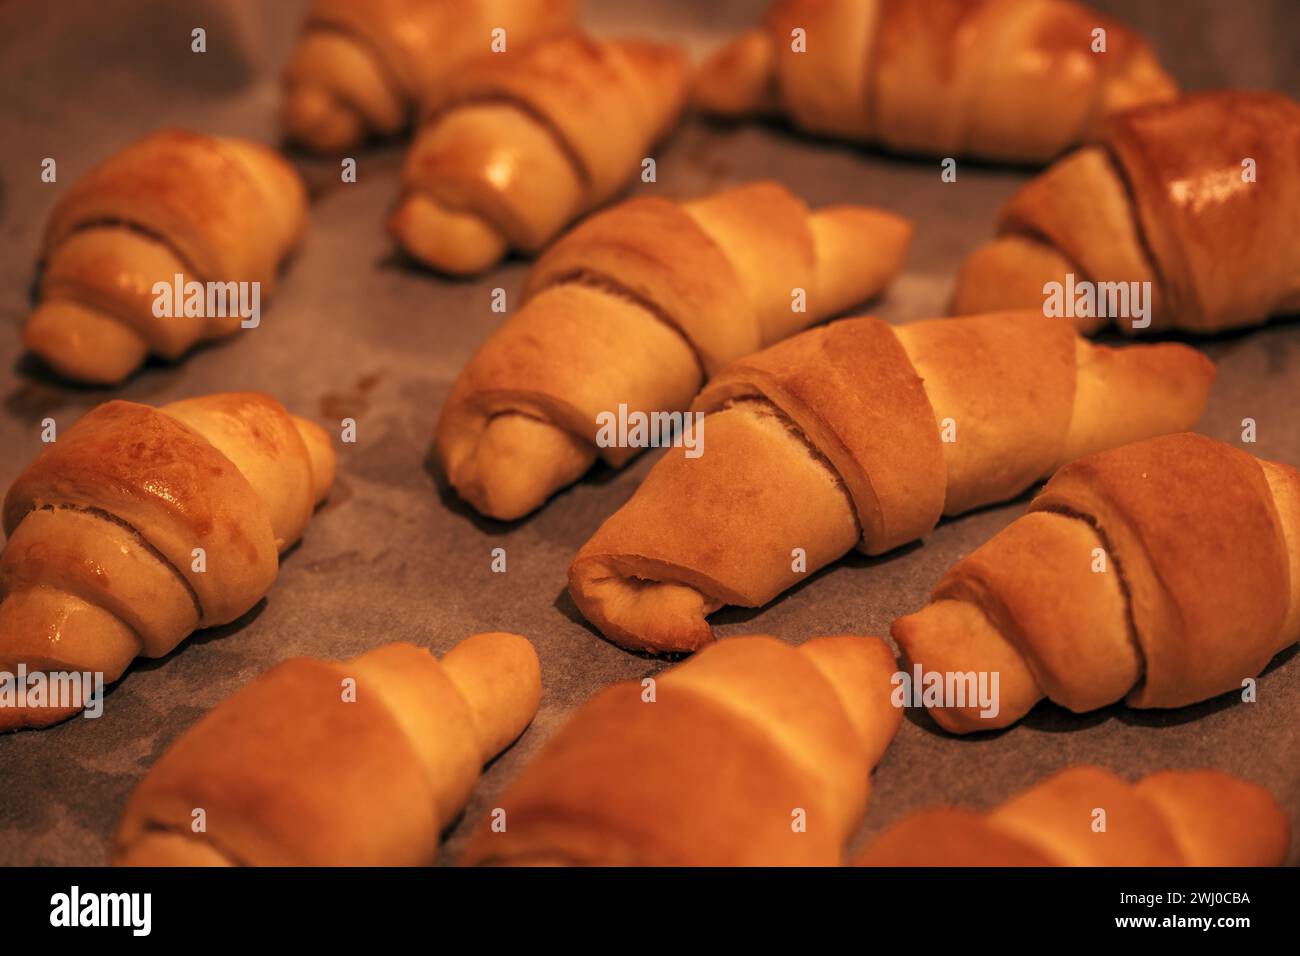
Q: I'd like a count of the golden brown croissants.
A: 12